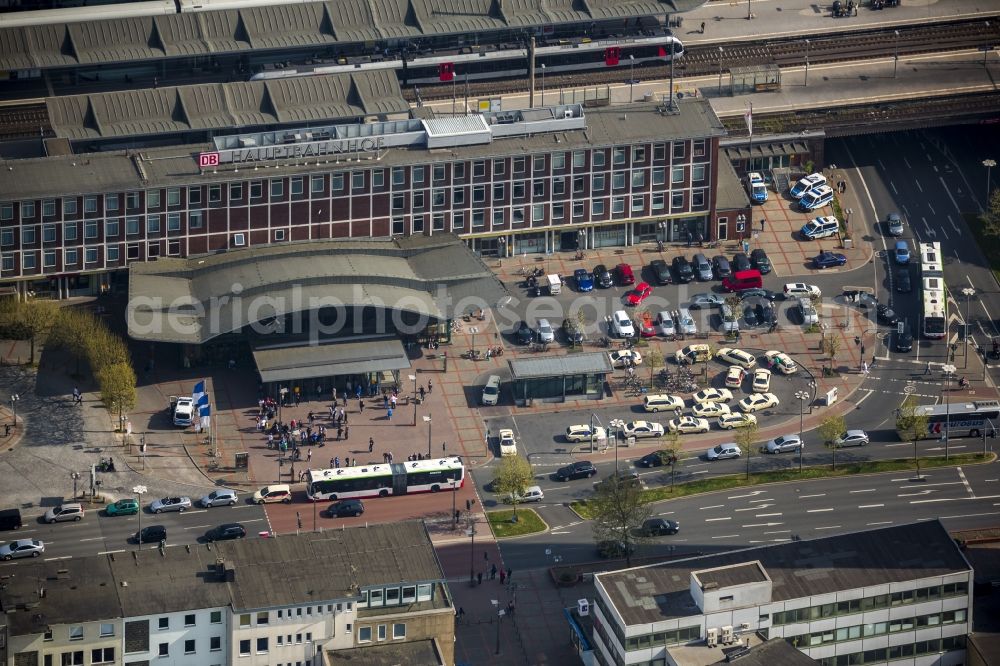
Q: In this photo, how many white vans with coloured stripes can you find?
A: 4